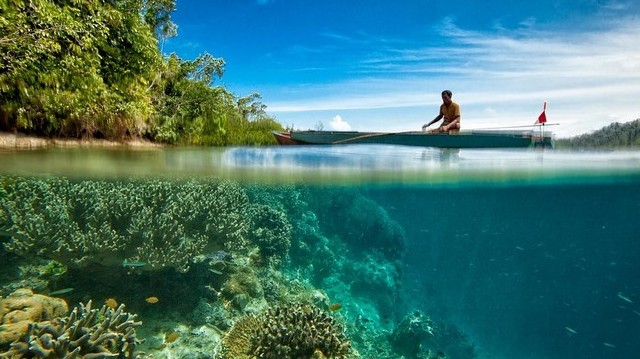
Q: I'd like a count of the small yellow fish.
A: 4